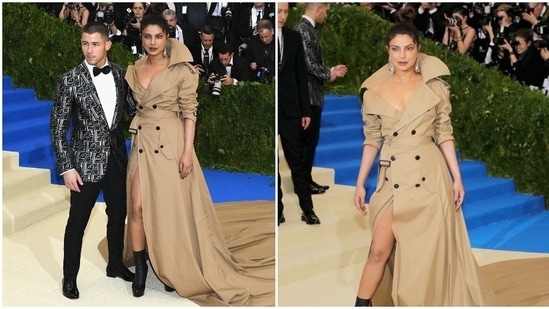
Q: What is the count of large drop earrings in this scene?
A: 4